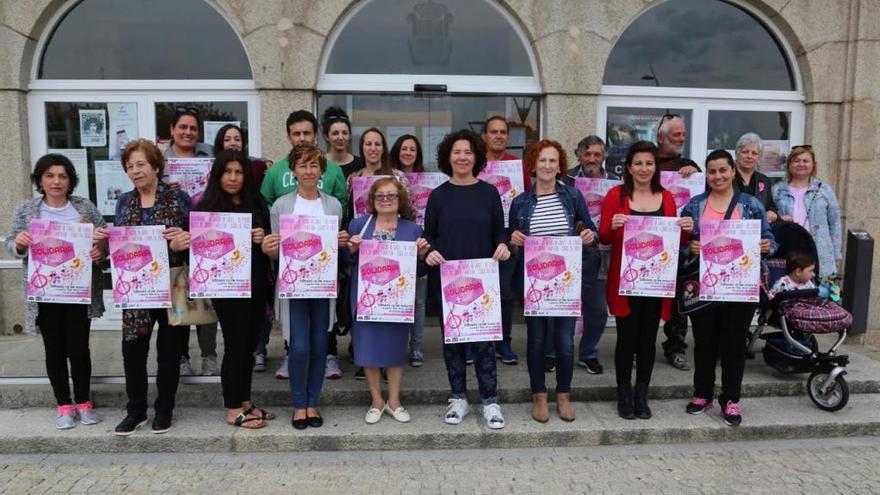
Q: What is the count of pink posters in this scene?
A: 15